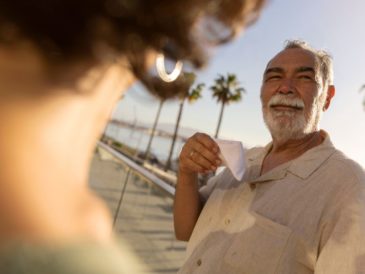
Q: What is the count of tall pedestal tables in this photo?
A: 0